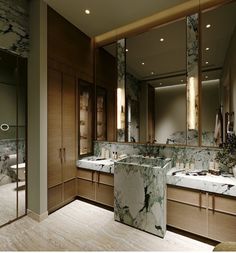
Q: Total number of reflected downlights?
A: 10